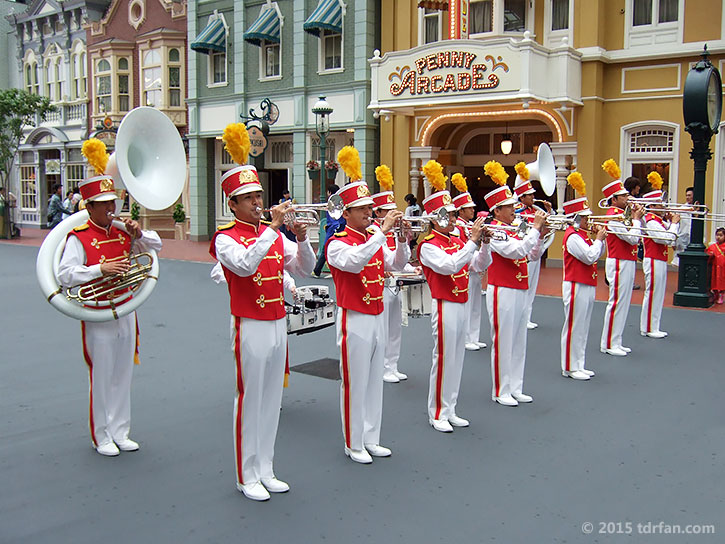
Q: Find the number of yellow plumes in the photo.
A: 11